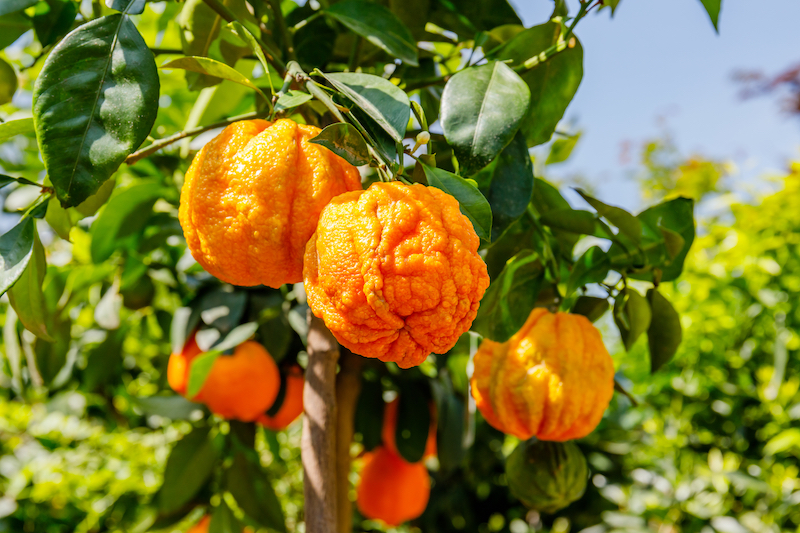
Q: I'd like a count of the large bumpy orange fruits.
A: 3